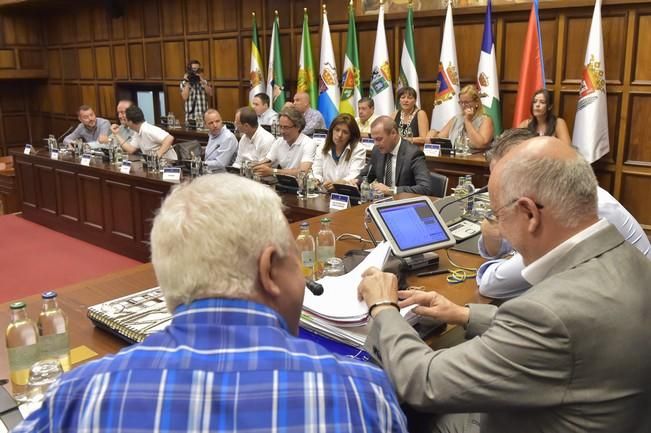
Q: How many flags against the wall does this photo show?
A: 11